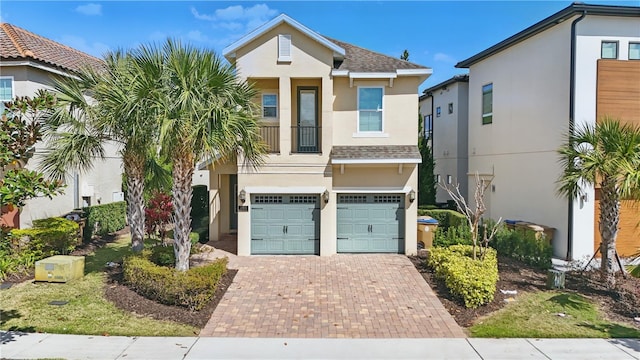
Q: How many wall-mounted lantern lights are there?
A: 3